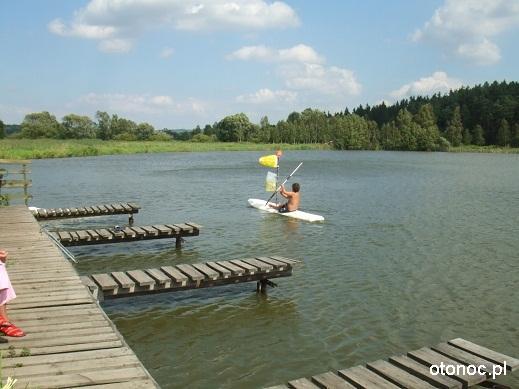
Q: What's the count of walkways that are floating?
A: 4